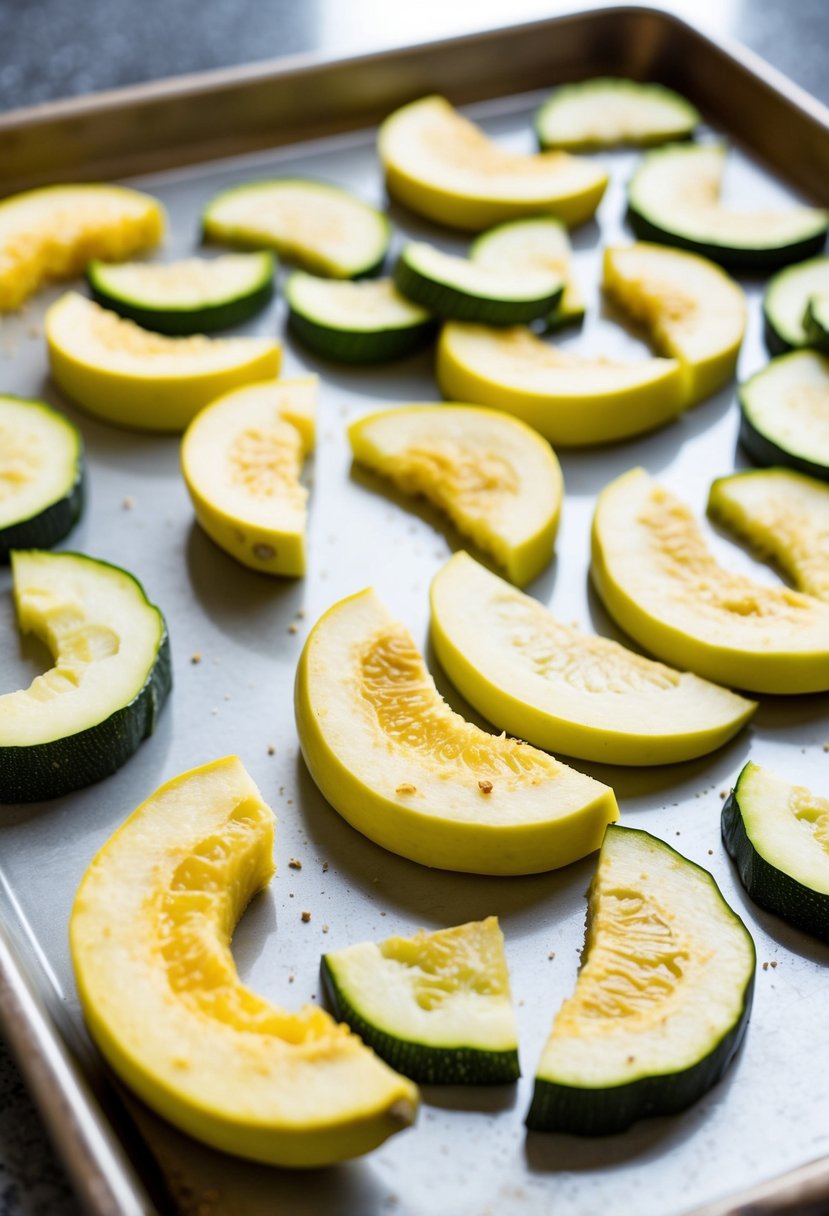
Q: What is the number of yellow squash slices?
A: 12